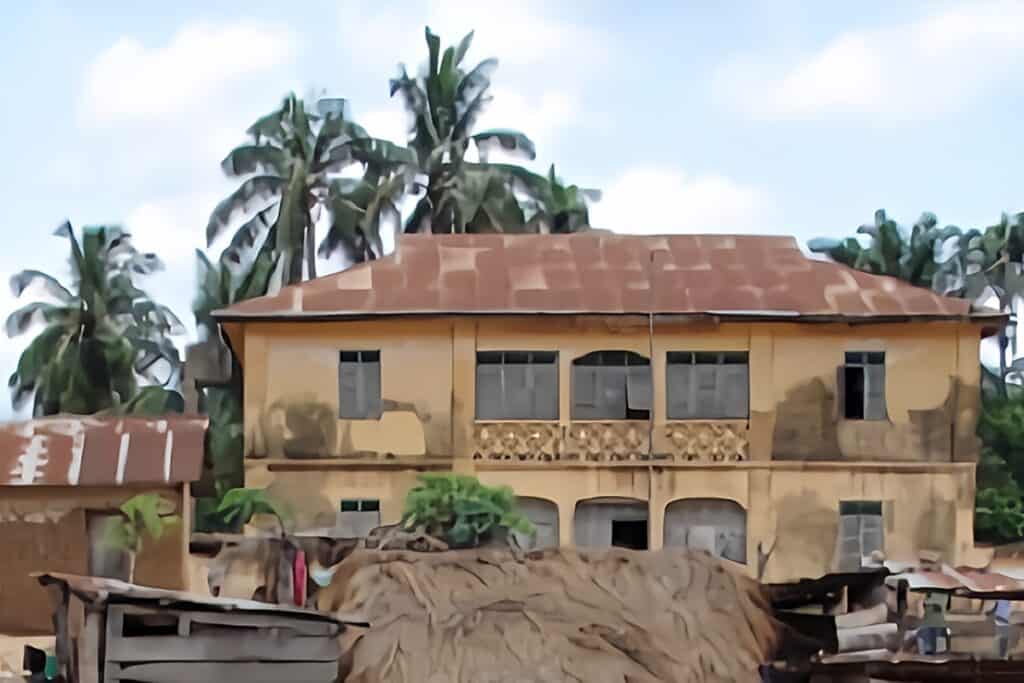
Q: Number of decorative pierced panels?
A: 3